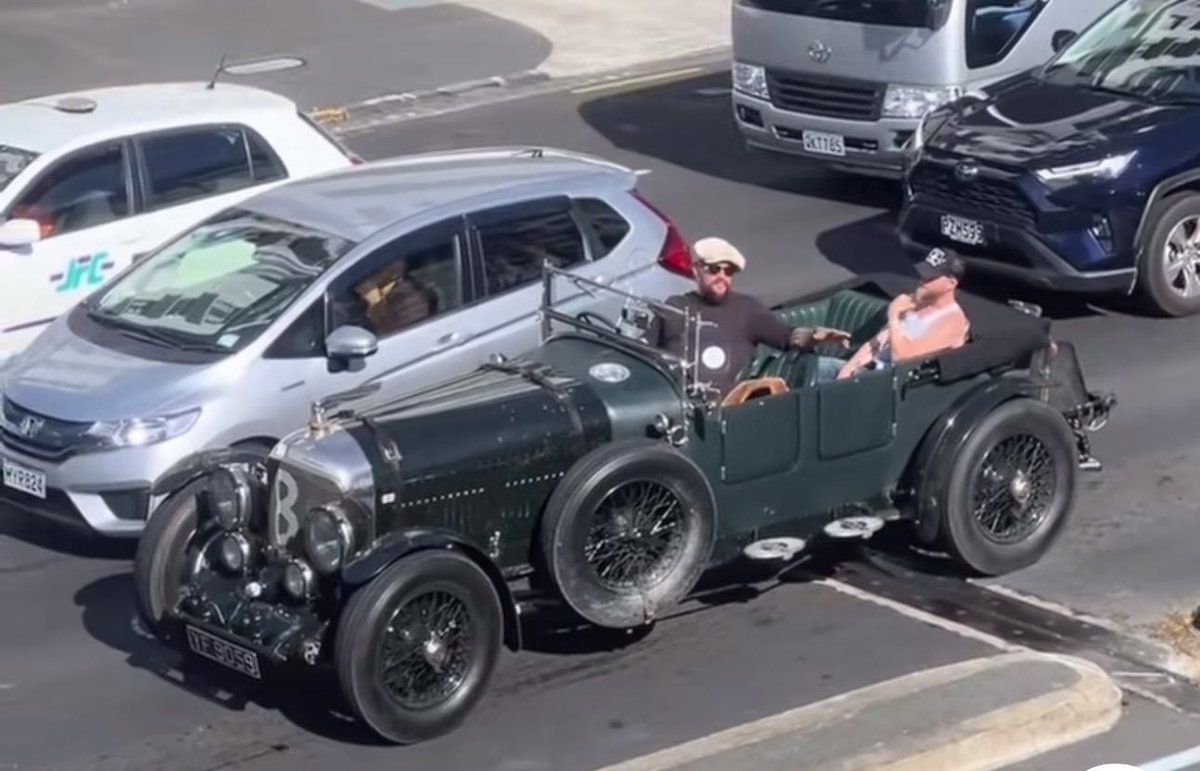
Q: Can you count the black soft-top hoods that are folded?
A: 1